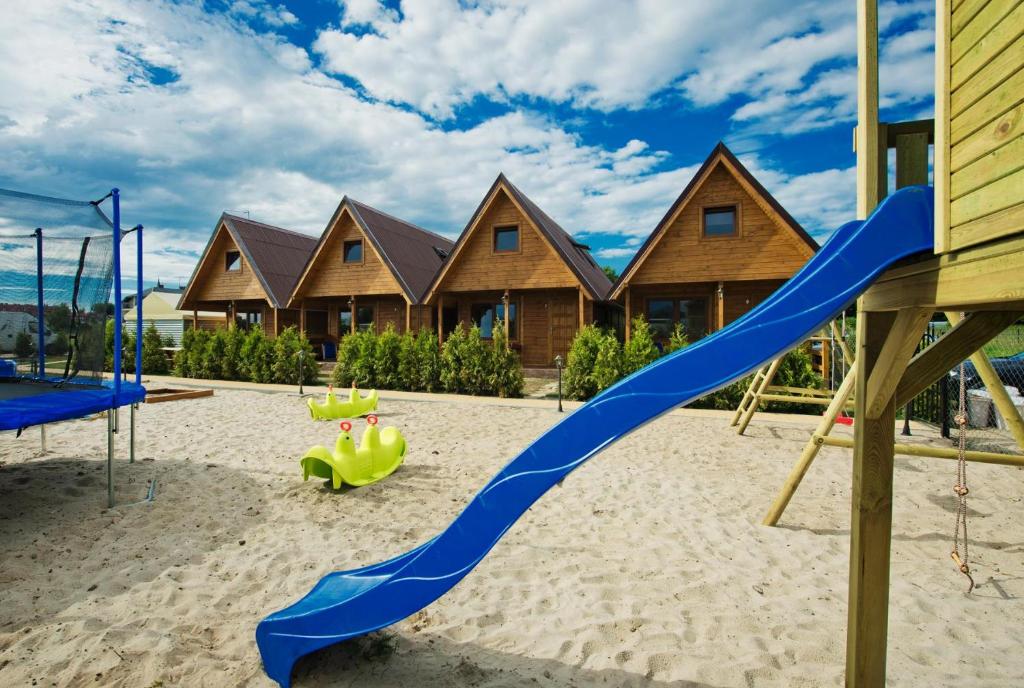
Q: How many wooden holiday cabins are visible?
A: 4